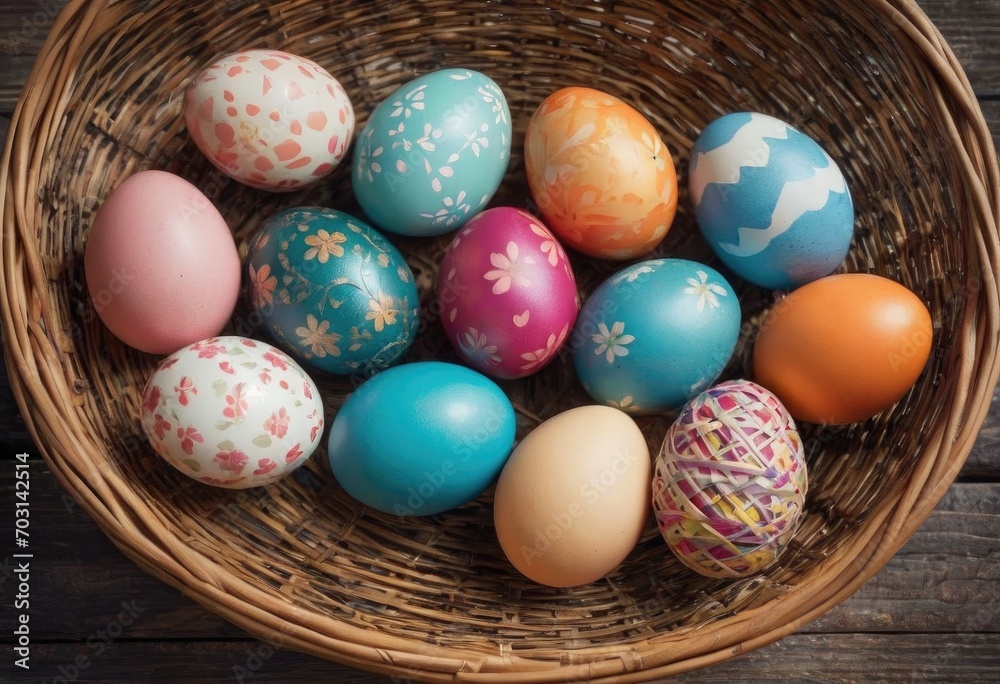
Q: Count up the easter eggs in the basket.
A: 13